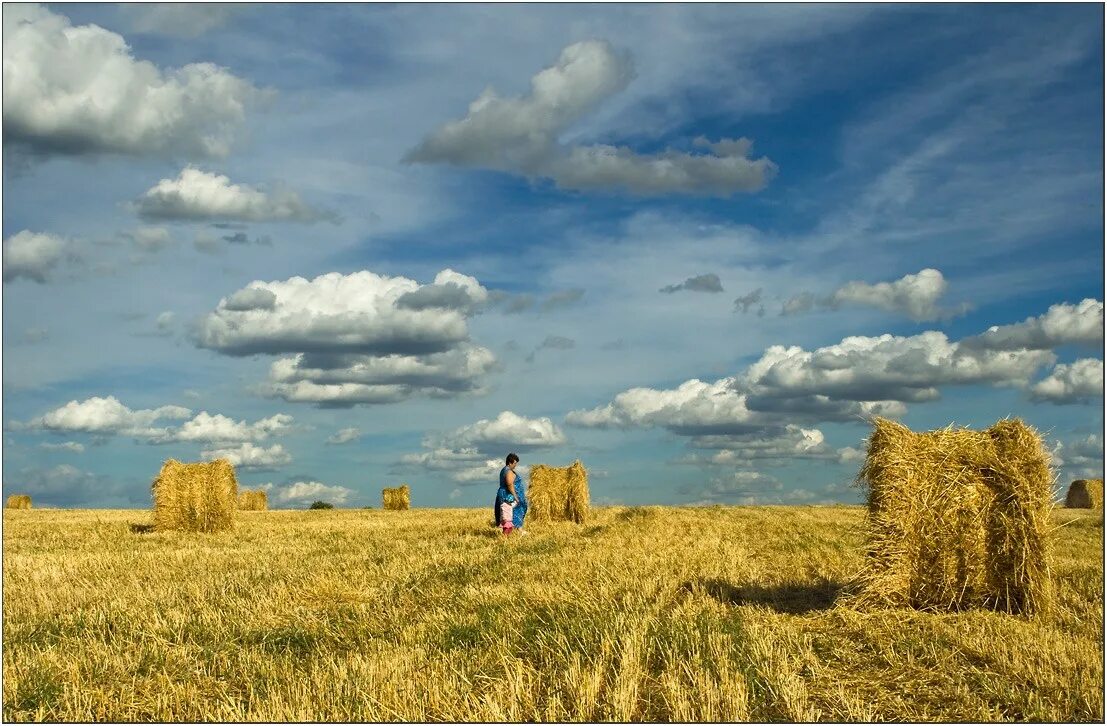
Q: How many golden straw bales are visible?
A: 7